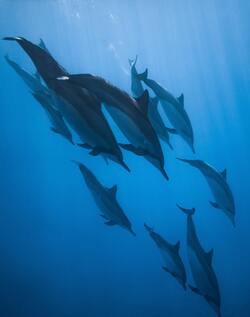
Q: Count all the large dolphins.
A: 2